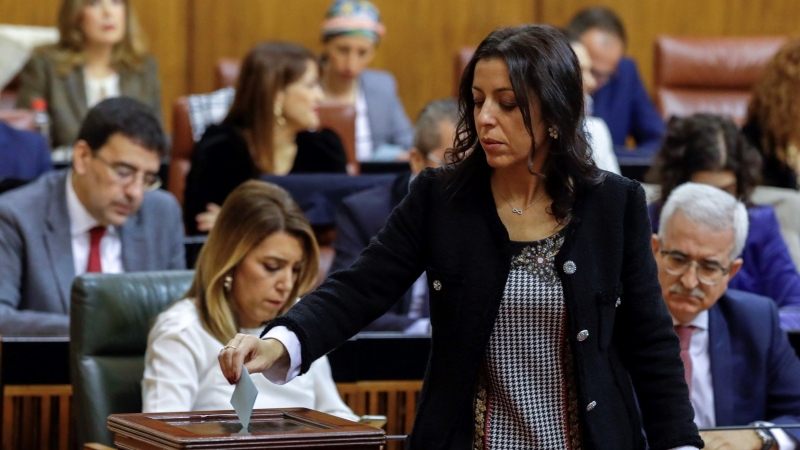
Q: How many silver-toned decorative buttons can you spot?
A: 5